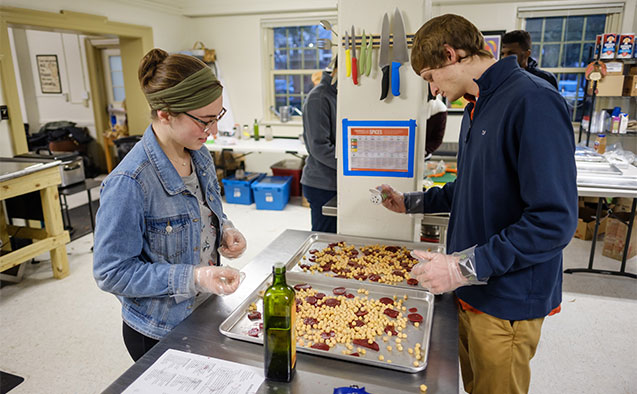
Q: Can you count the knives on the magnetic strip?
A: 6